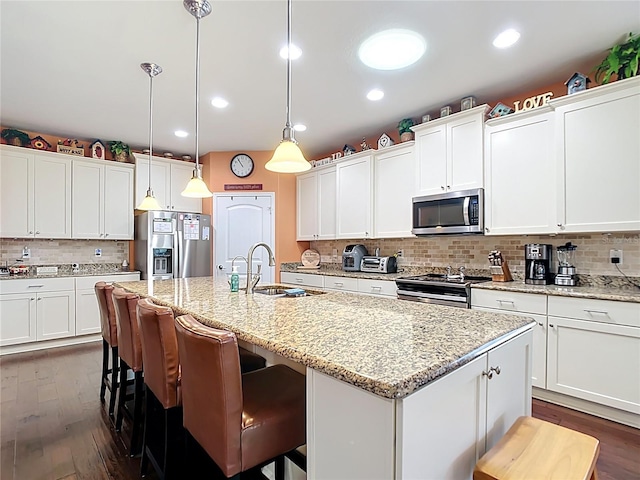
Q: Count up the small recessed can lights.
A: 6